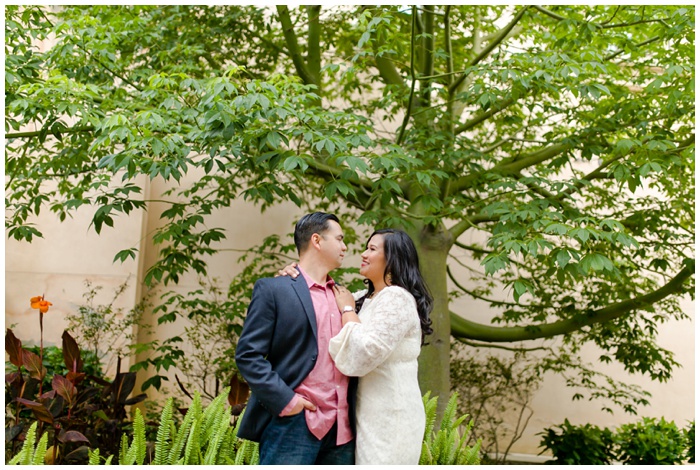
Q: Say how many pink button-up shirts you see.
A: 1